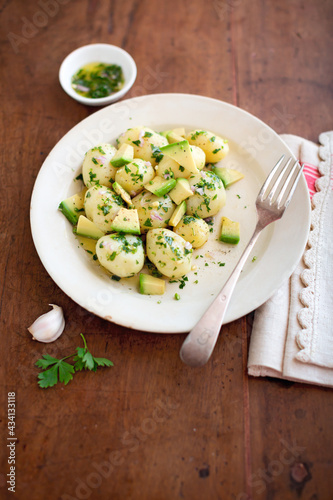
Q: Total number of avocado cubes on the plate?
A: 14